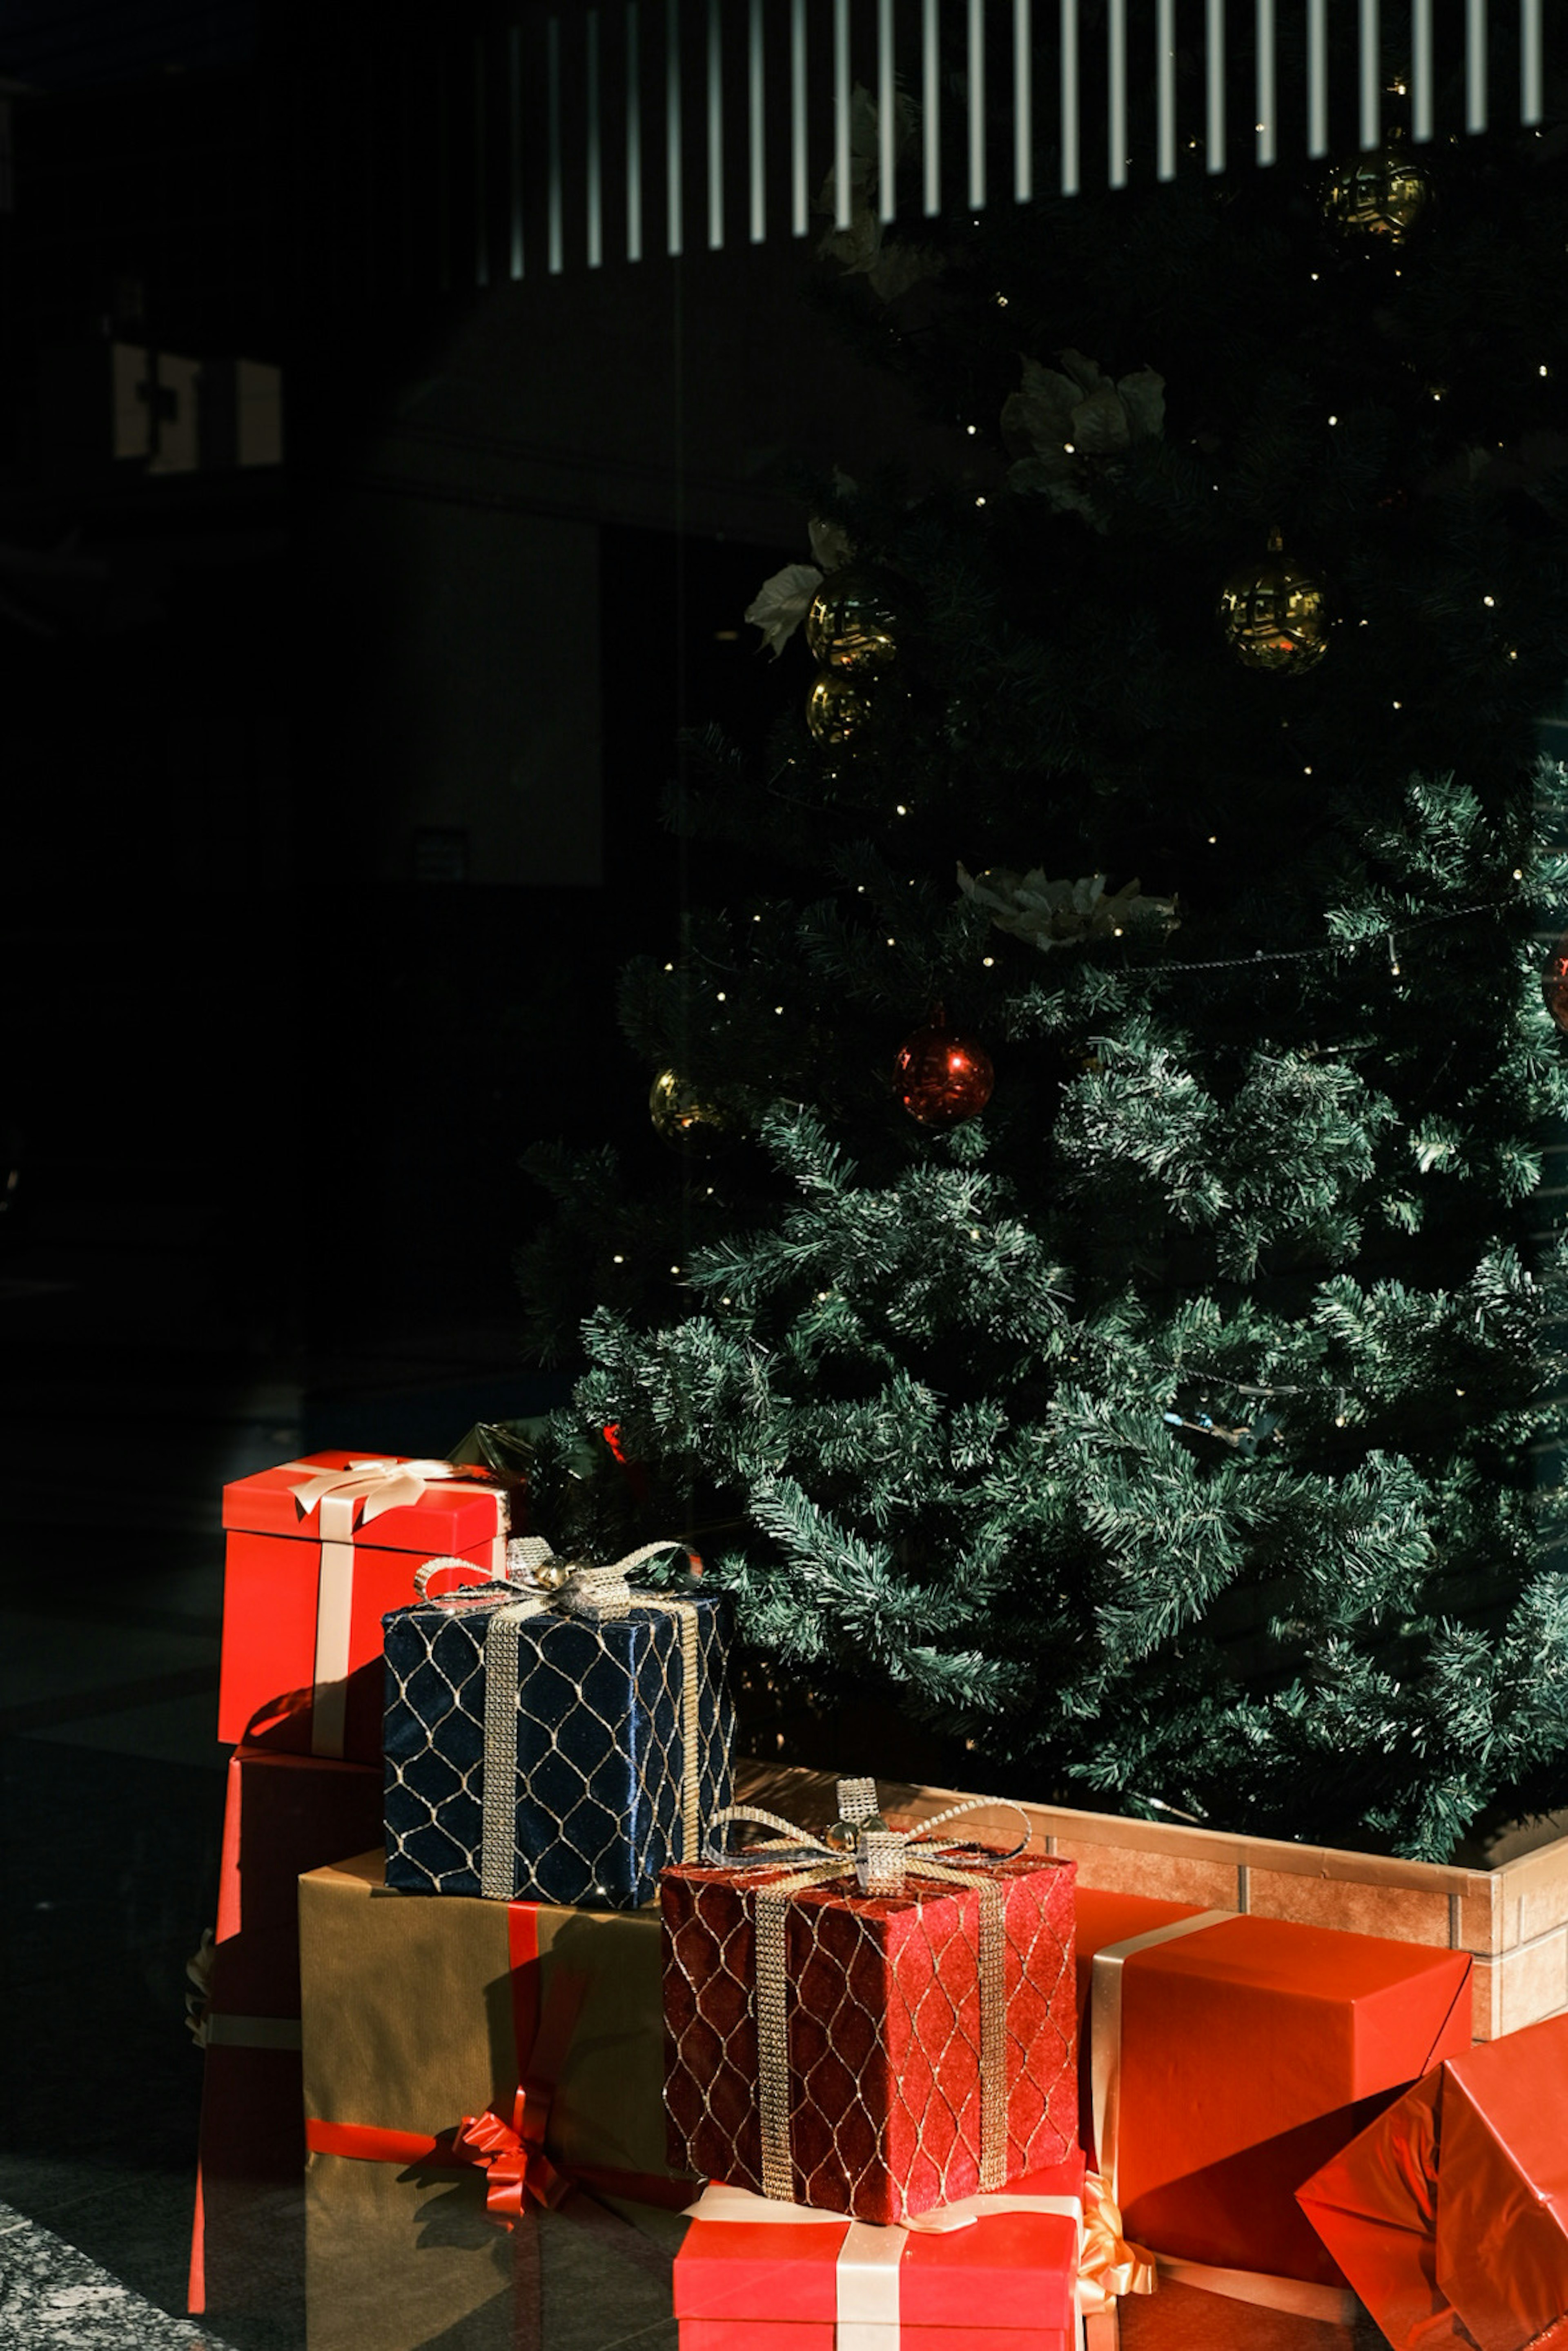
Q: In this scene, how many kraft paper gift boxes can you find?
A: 1